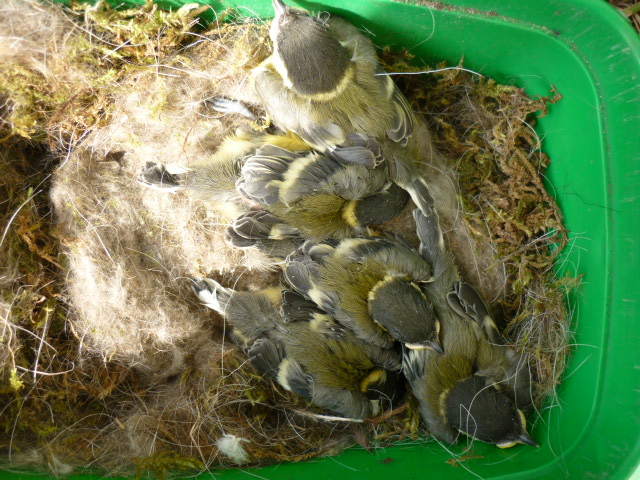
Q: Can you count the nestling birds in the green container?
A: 5